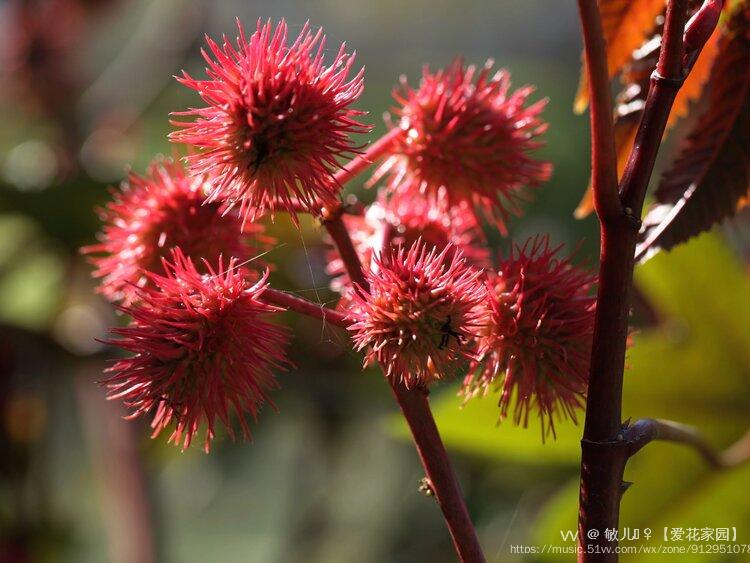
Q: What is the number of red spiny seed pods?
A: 7